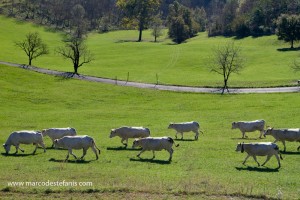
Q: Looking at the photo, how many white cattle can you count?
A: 9